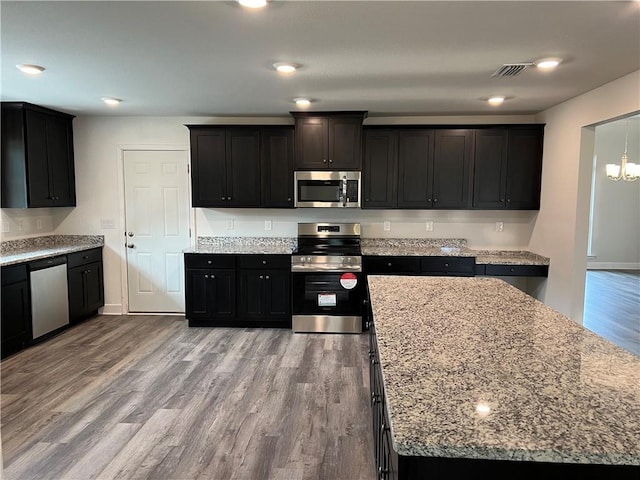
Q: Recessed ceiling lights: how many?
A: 7